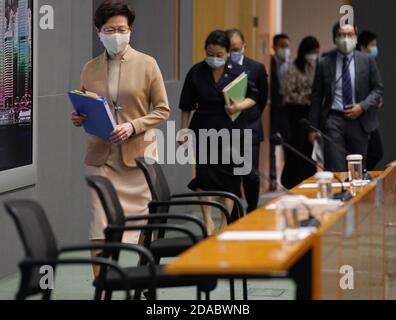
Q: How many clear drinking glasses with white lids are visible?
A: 3